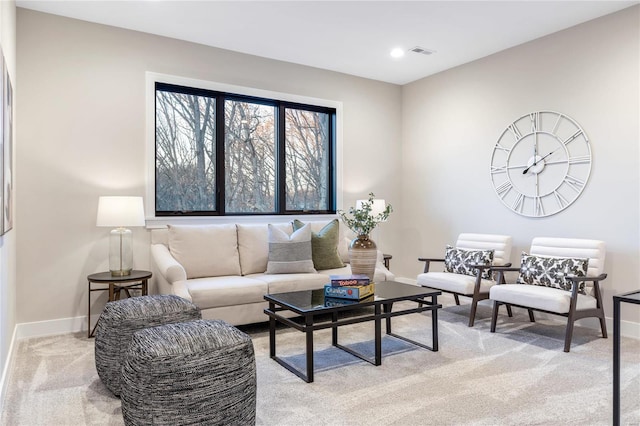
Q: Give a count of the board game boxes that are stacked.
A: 2